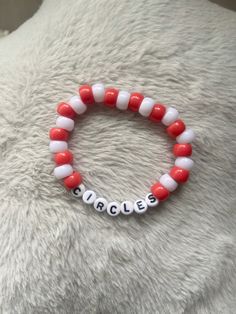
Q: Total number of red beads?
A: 12